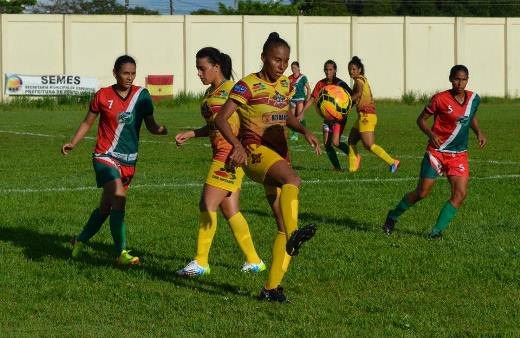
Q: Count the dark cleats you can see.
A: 4